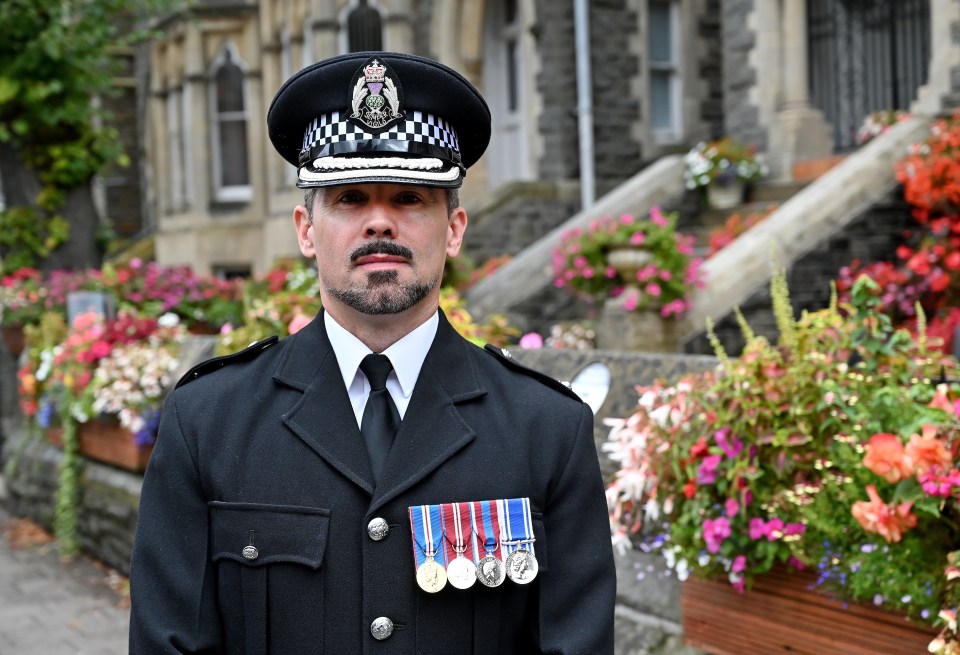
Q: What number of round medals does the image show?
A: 4